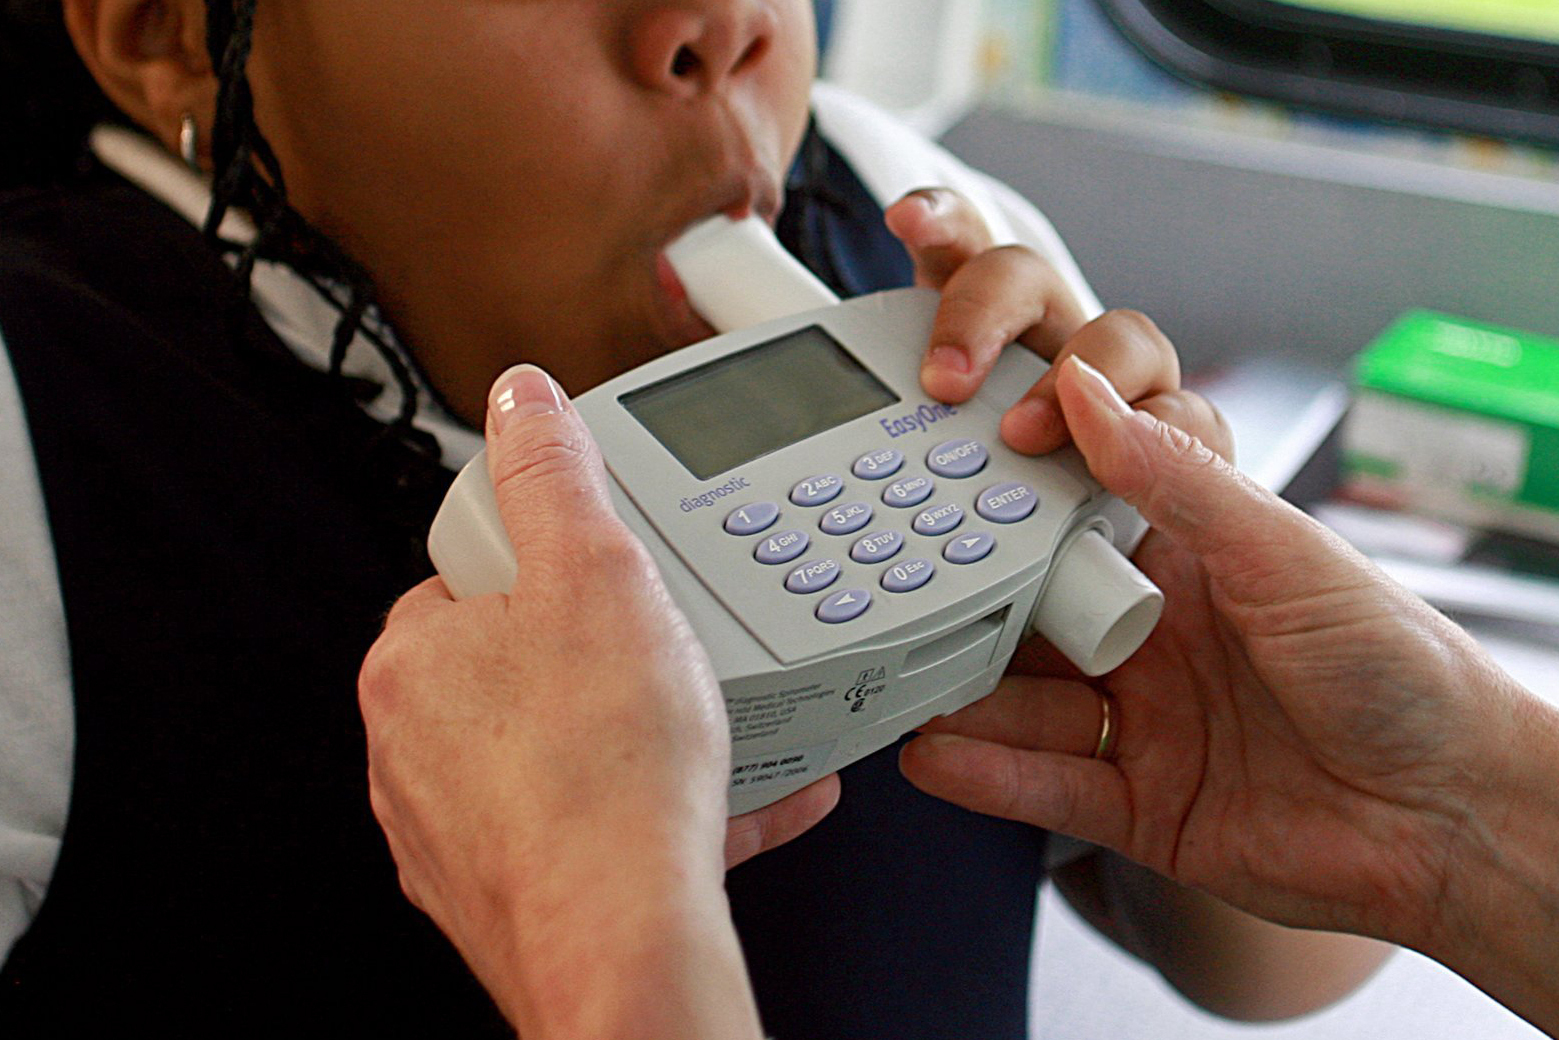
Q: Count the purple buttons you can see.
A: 14